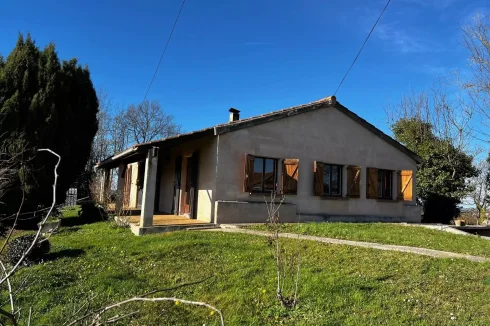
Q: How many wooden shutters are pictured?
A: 6